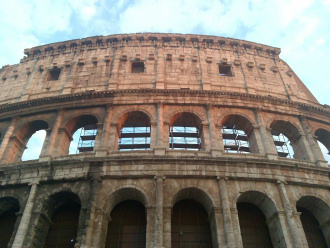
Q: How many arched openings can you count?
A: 13